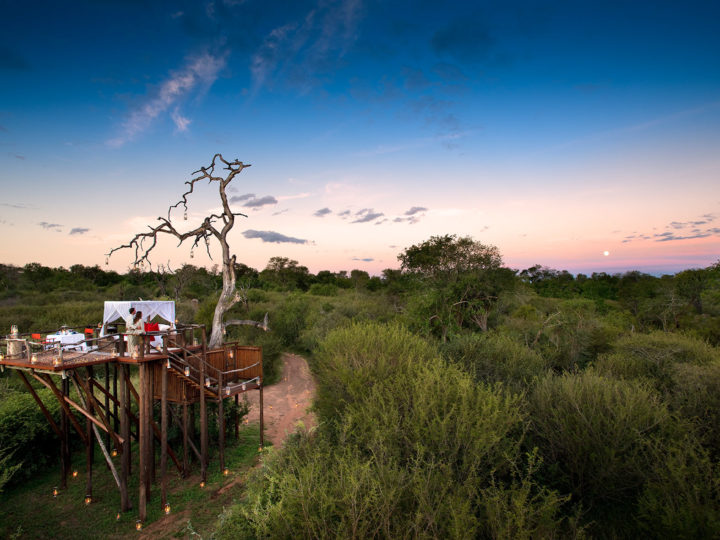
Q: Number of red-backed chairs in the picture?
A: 2